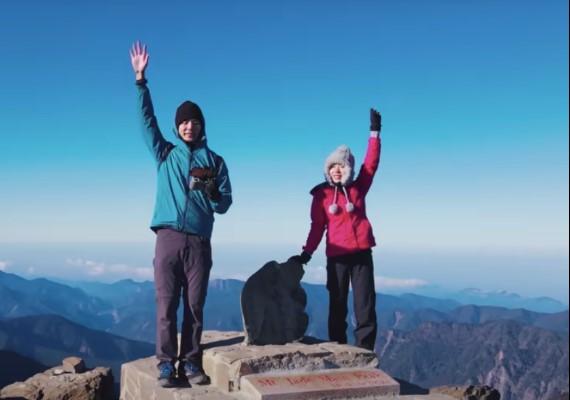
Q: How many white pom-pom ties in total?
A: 2